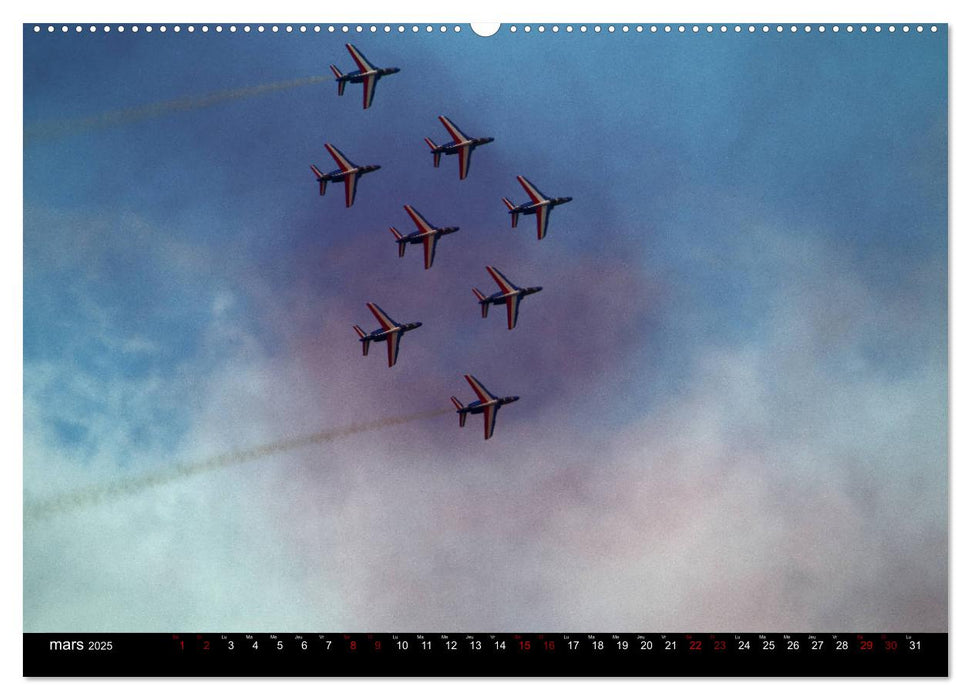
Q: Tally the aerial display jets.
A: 8